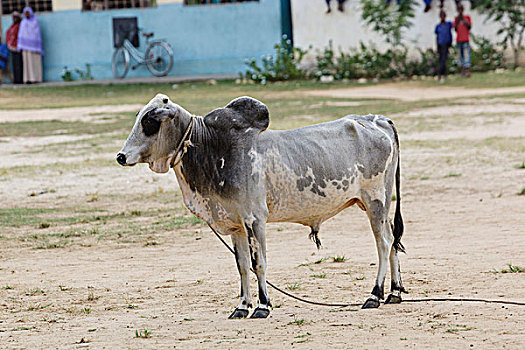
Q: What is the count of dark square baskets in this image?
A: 1